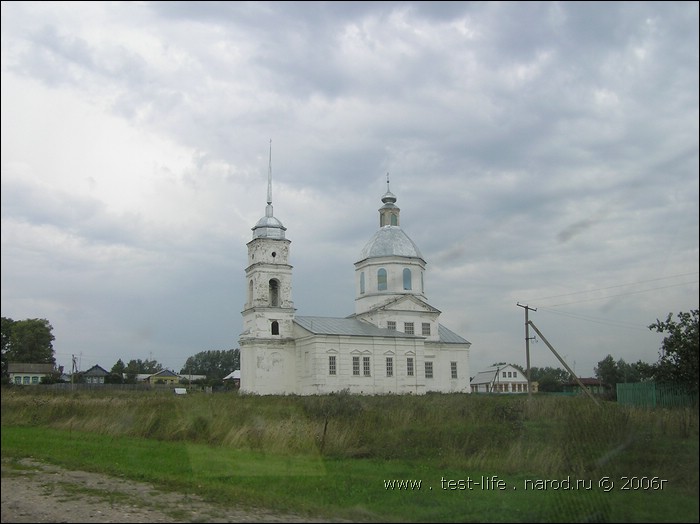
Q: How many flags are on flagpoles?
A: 0